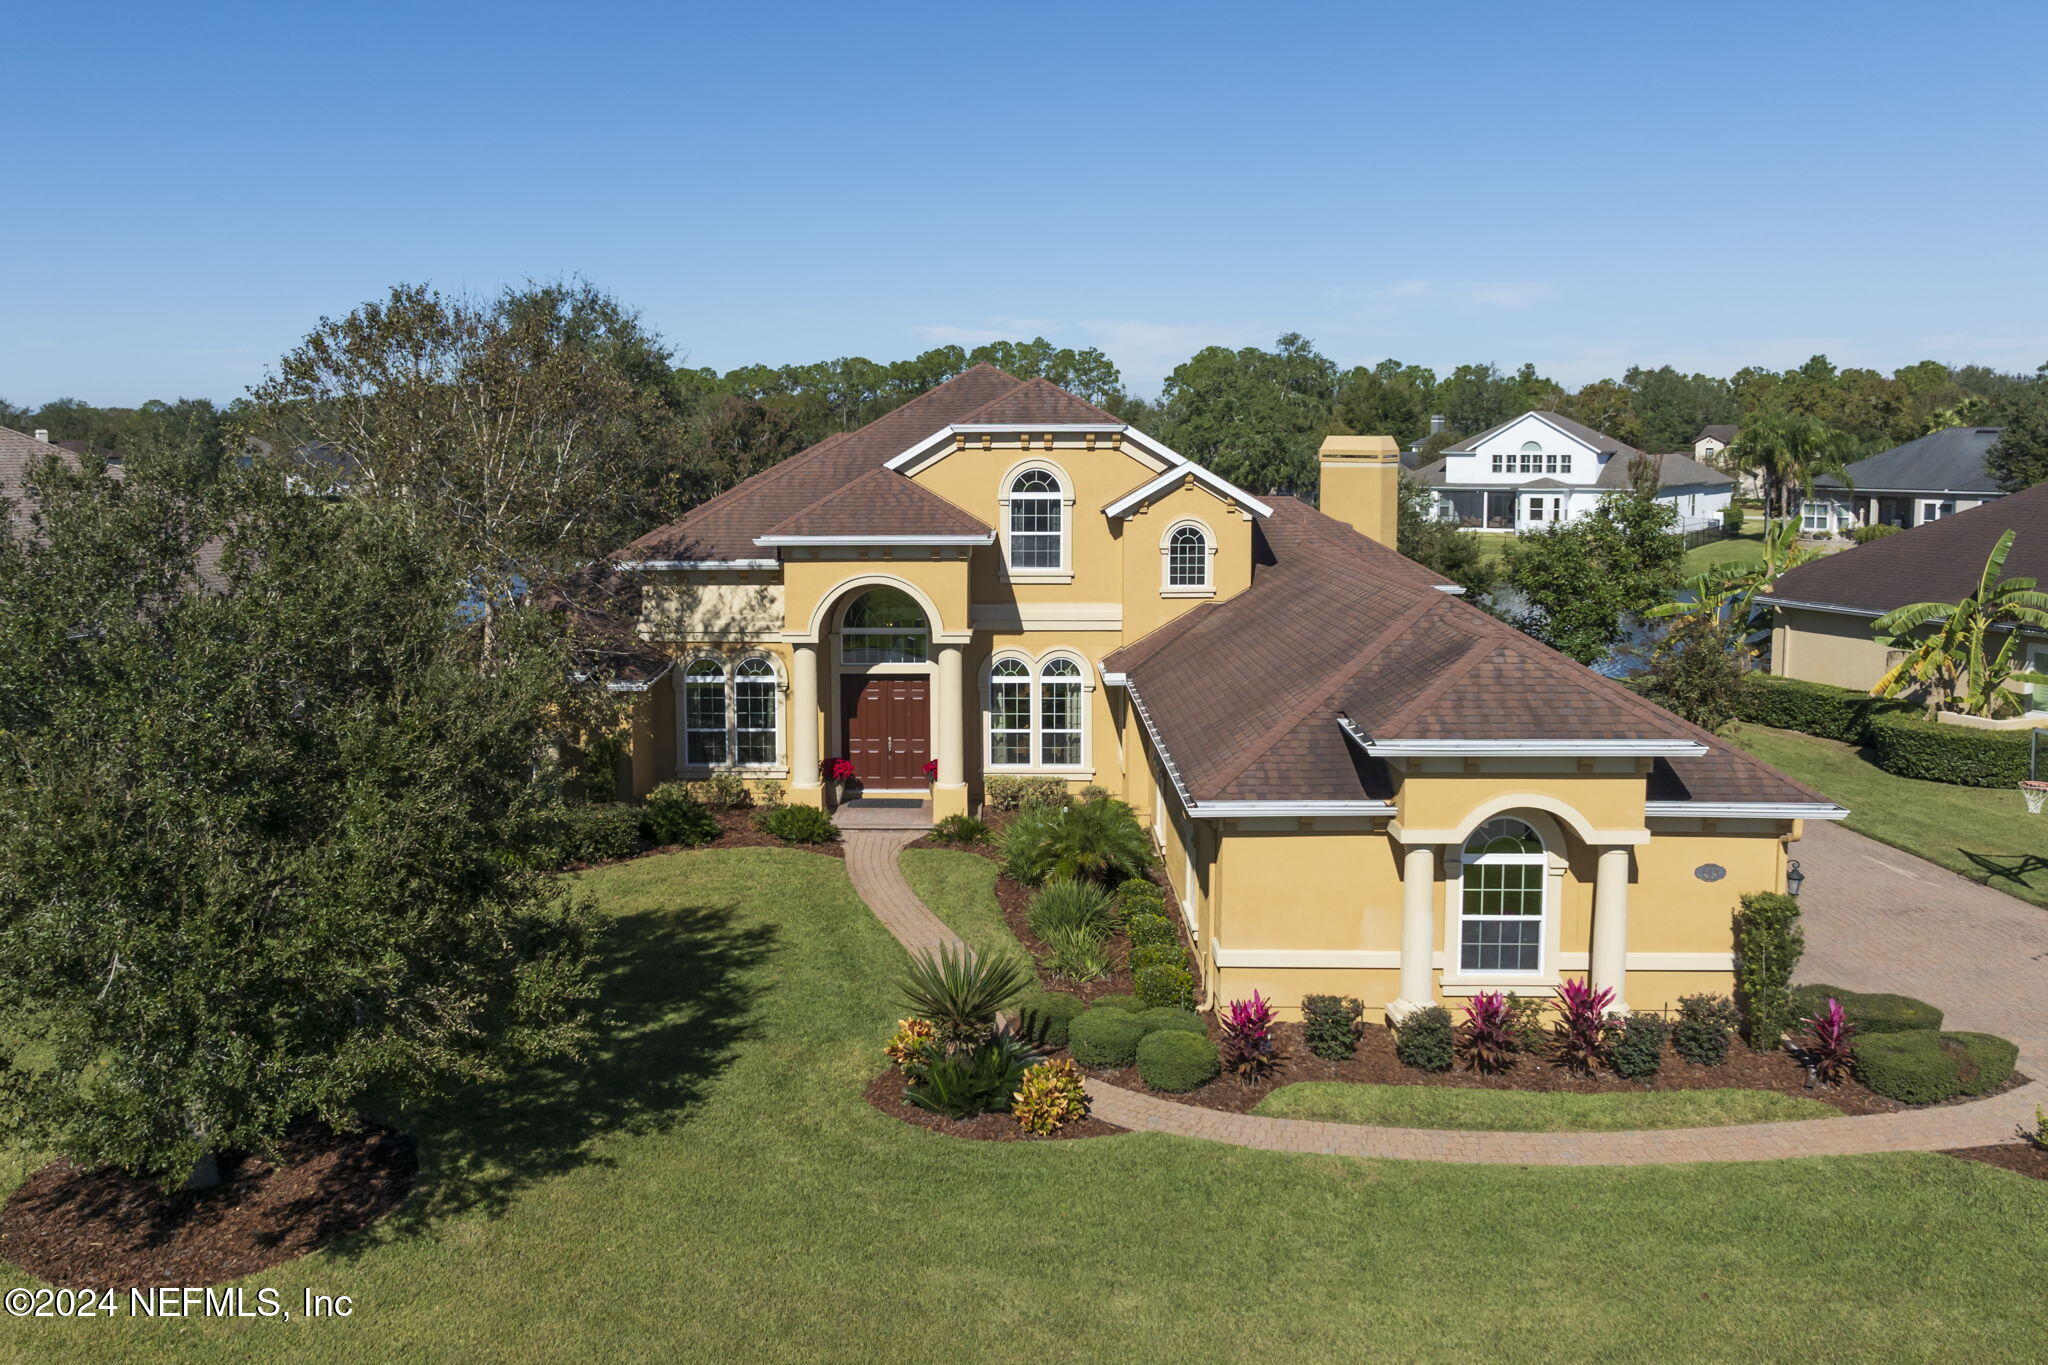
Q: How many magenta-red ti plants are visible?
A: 4